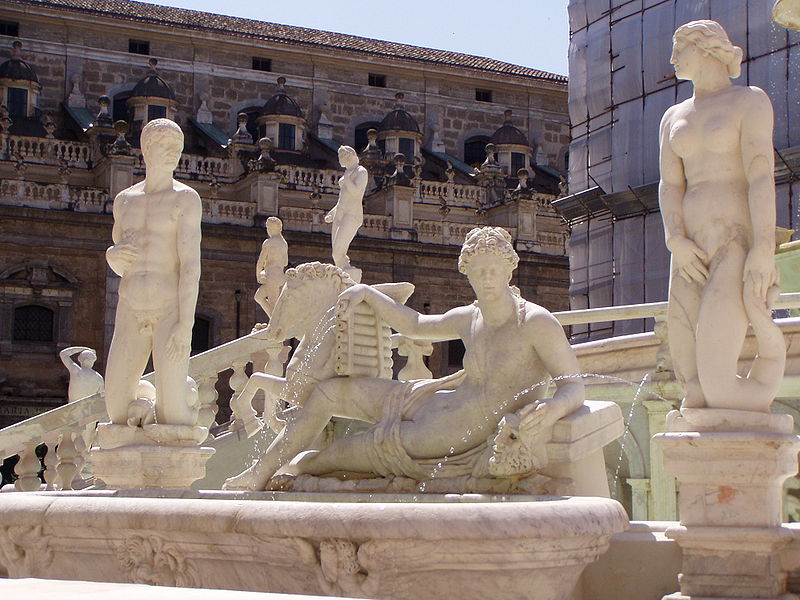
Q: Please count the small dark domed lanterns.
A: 5